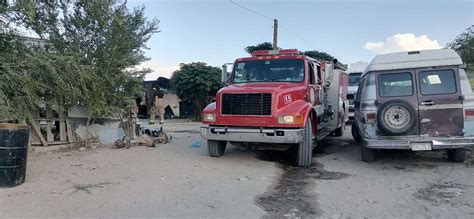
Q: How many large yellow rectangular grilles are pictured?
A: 0